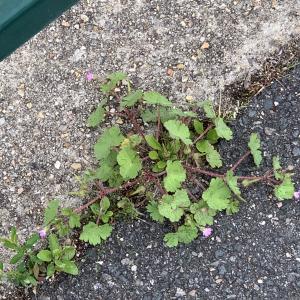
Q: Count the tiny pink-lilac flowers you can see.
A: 4